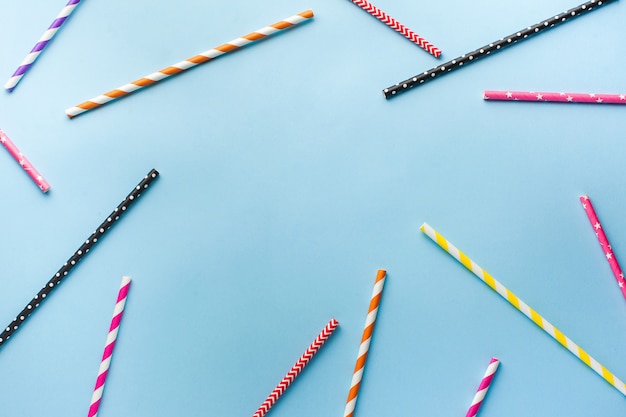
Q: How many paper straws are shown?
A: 13